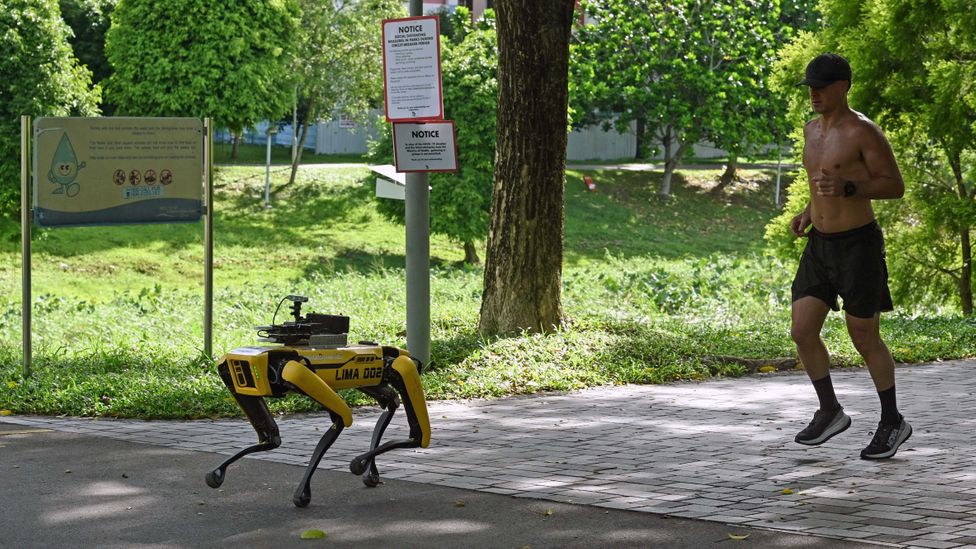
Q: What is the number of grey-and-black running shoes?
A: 2